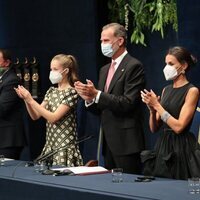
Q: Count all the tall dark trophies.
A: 3